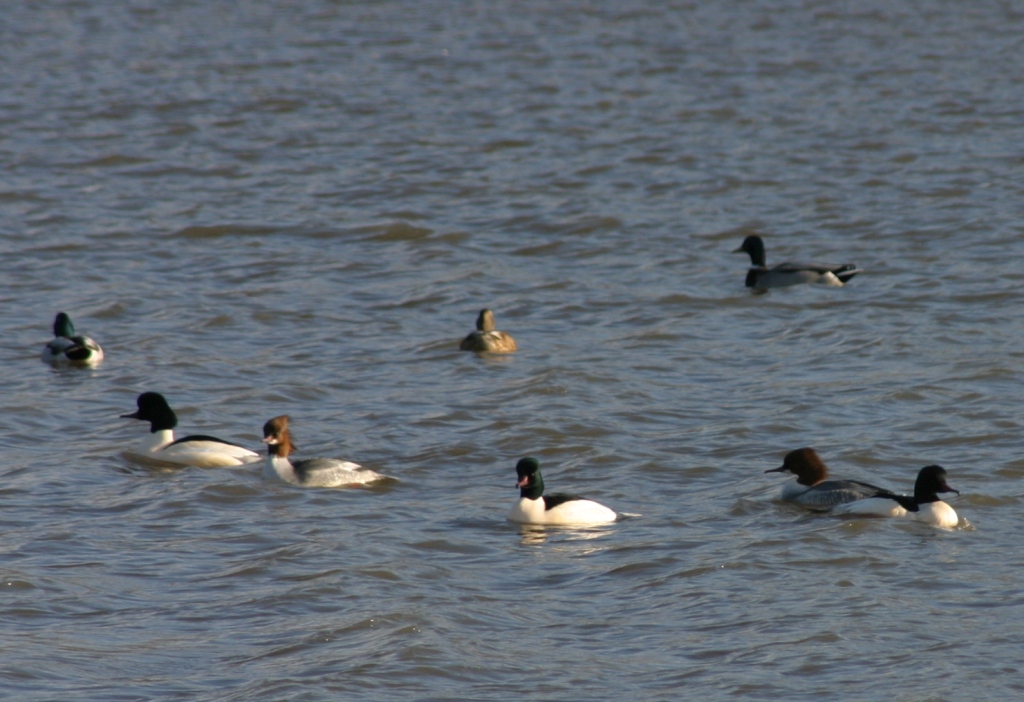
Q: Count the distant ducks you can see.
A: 3